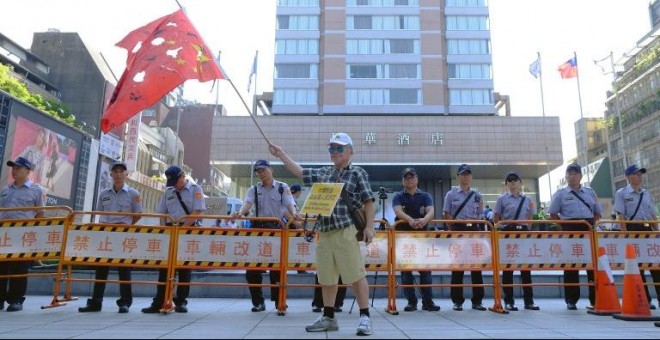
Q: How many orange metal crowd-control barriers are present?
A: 7